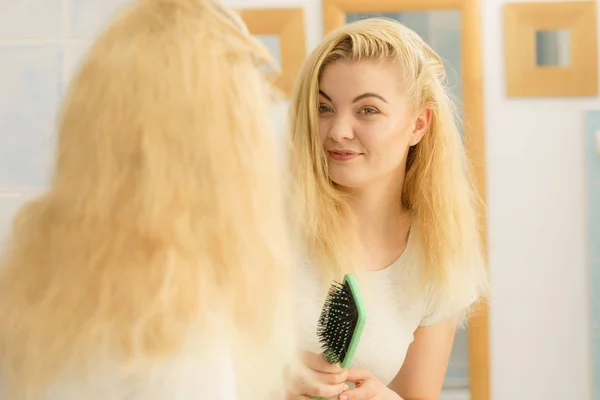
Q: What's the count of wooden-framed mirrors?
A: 3